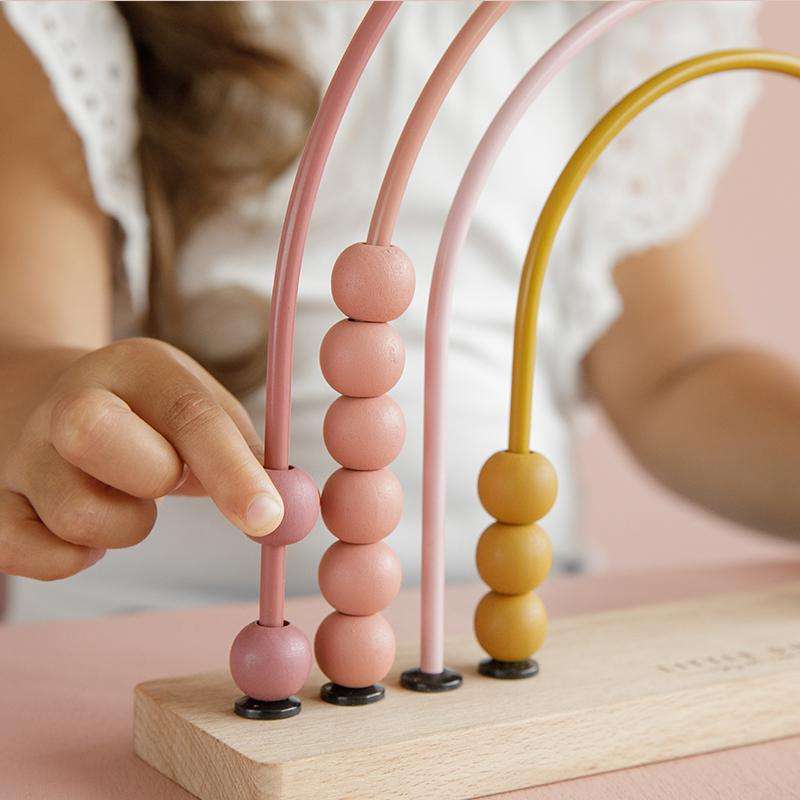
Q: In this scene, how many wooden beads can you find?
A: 11